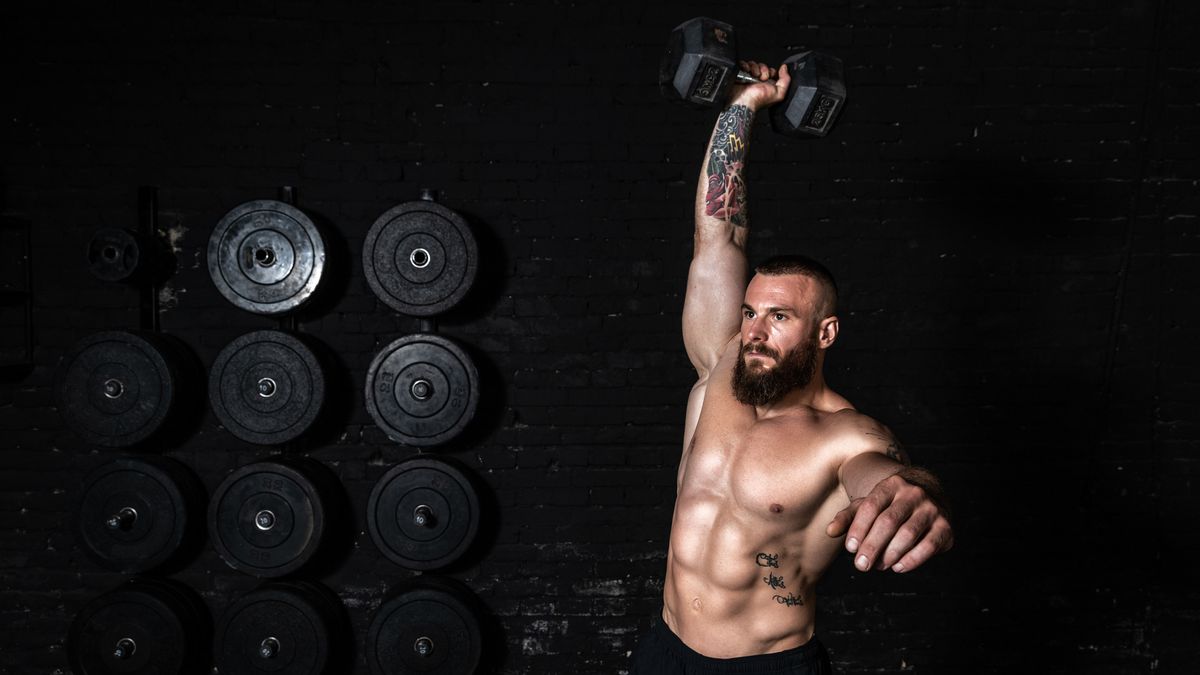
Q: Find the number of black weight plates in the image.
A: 12